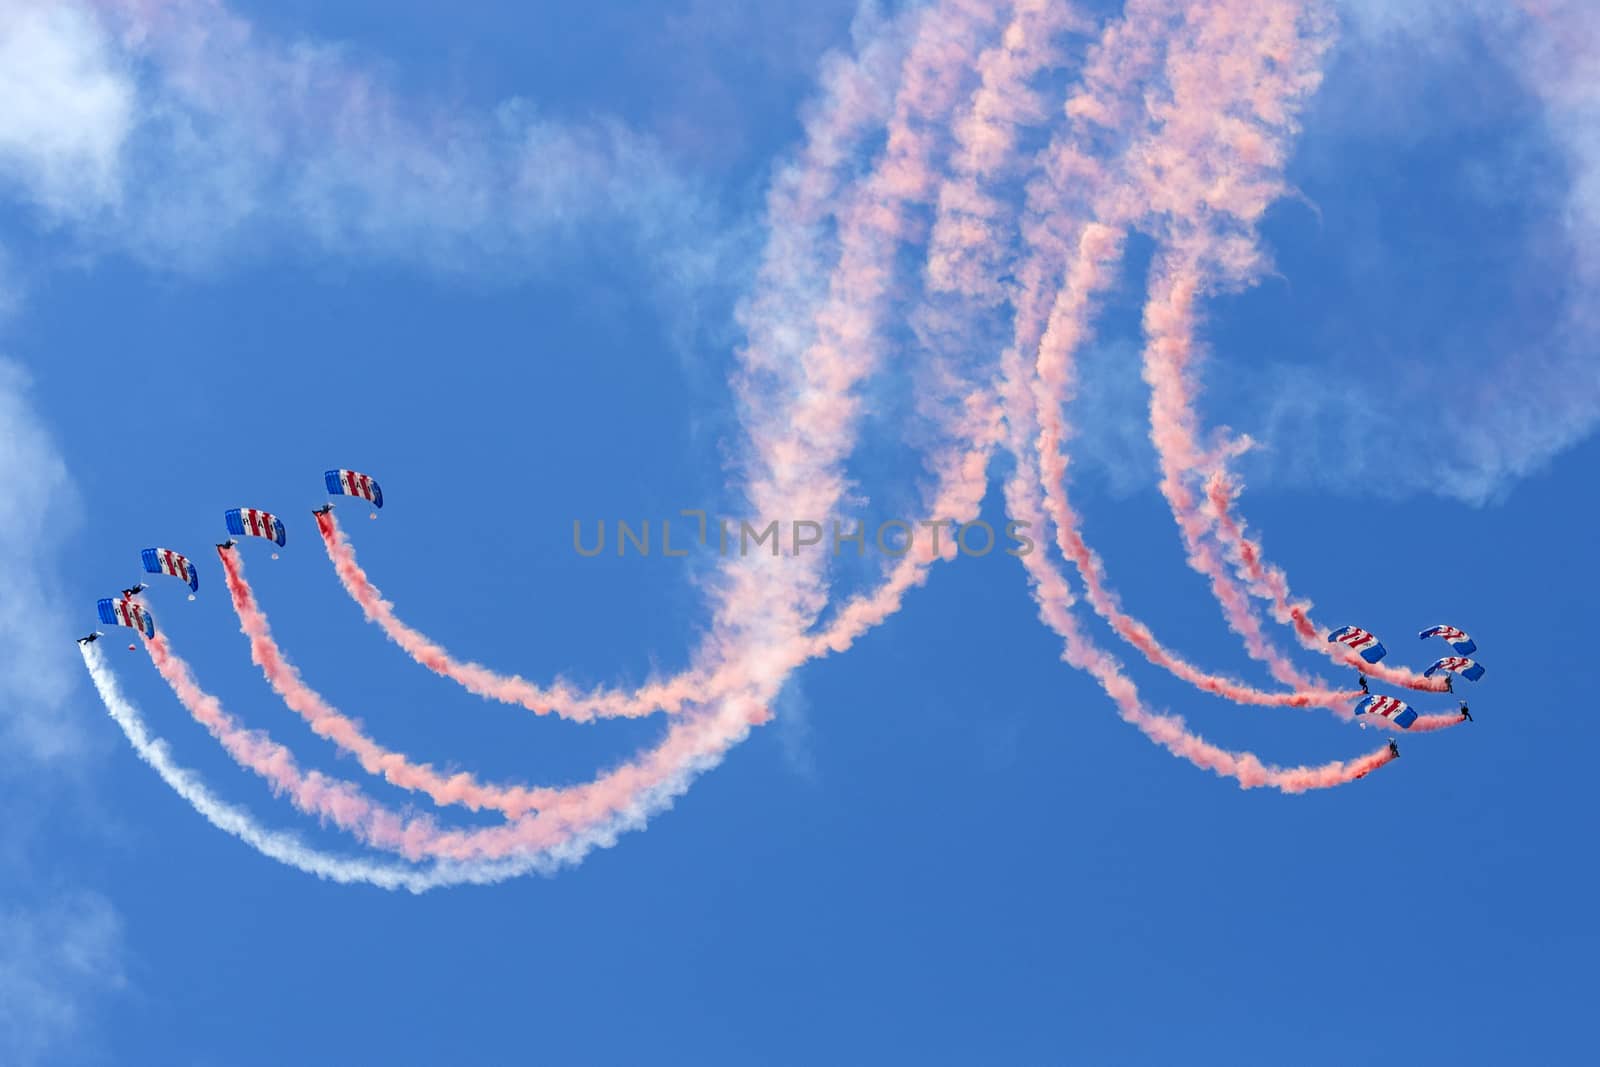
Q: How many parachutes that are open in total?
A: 8